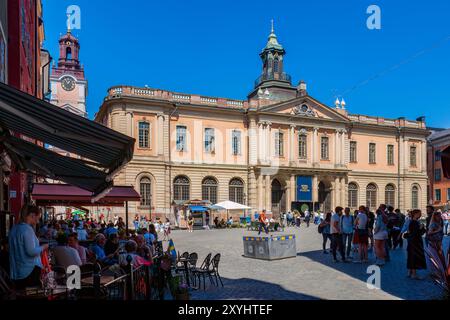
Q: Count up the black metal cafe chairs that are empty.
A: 4